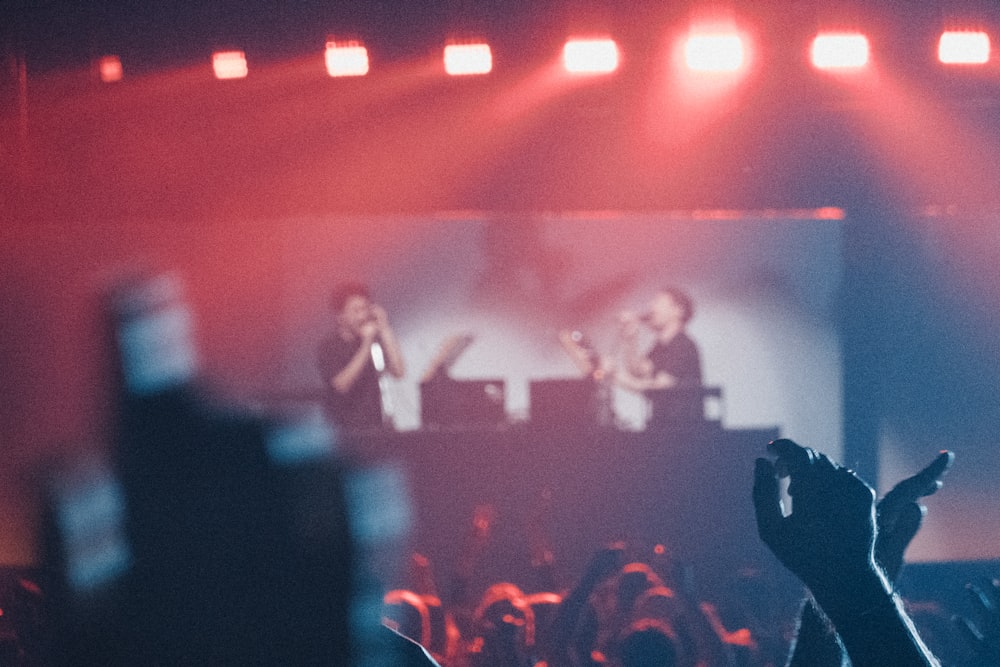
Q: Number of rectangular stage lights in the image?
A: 8